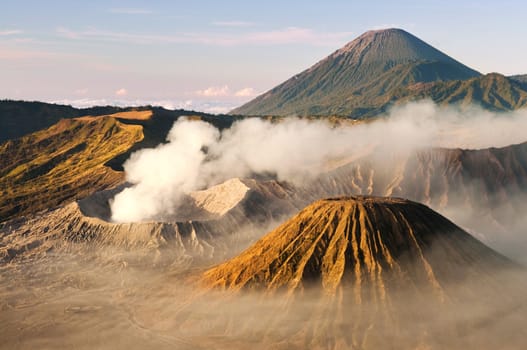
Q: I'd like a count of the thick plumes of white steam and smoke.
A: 1